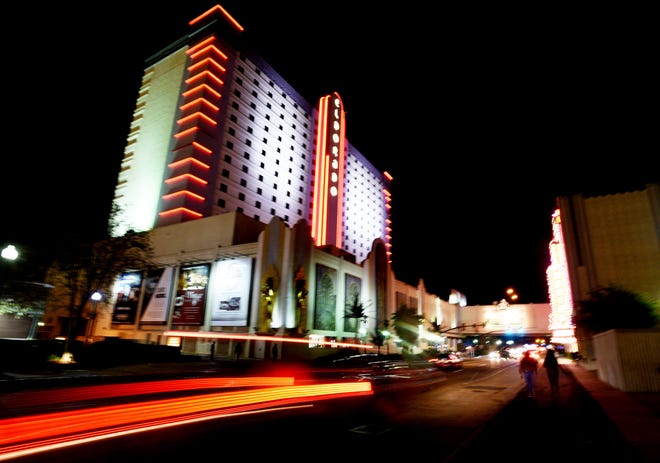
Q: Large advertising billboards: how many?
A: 4